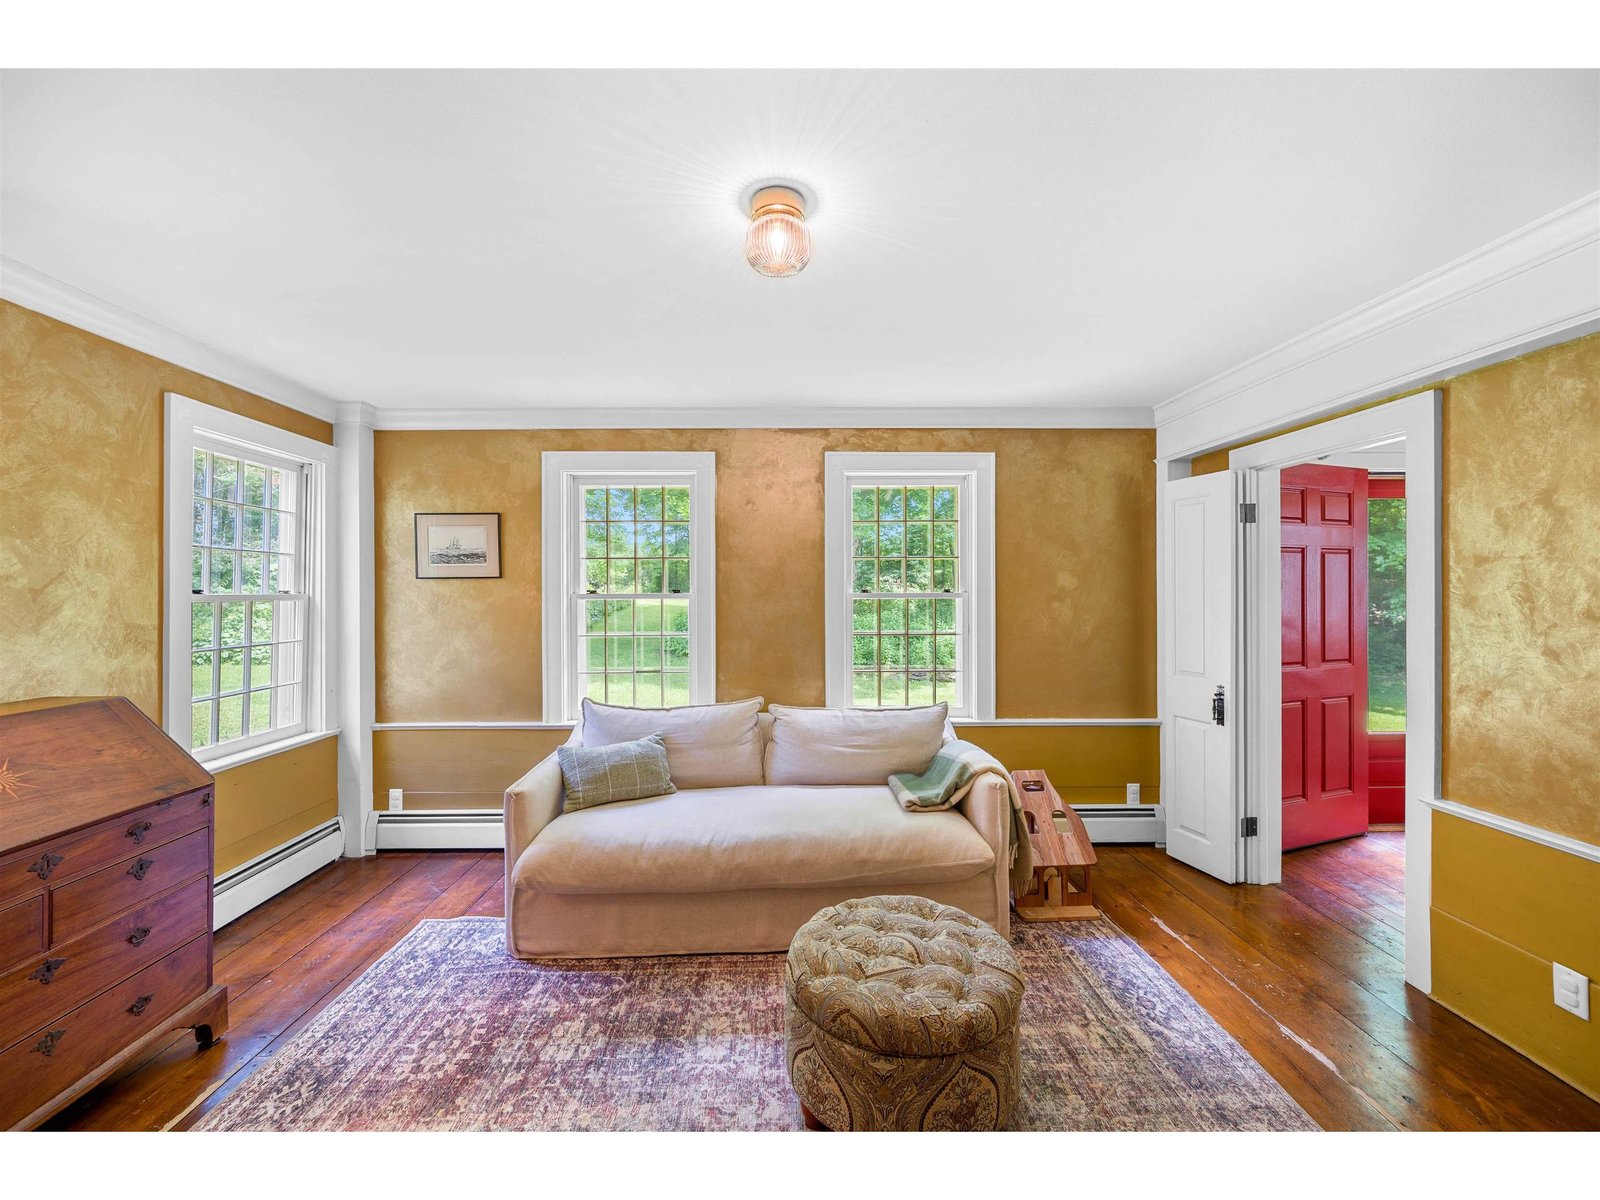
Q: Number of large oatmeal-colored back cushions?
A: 2